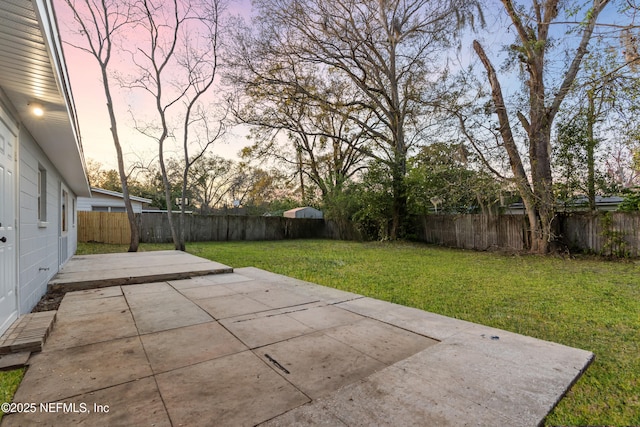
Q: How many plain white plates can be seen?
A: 0